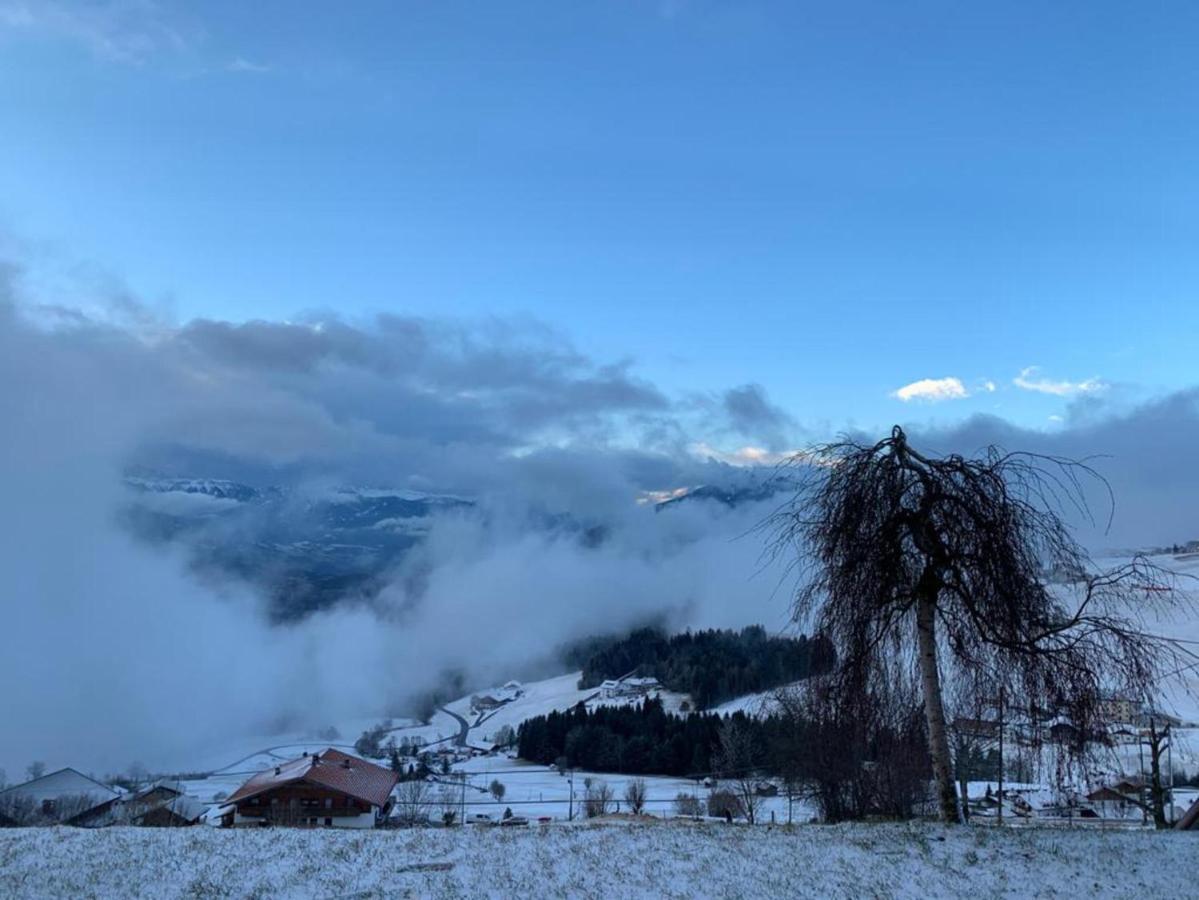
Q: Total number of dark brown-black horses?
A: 0